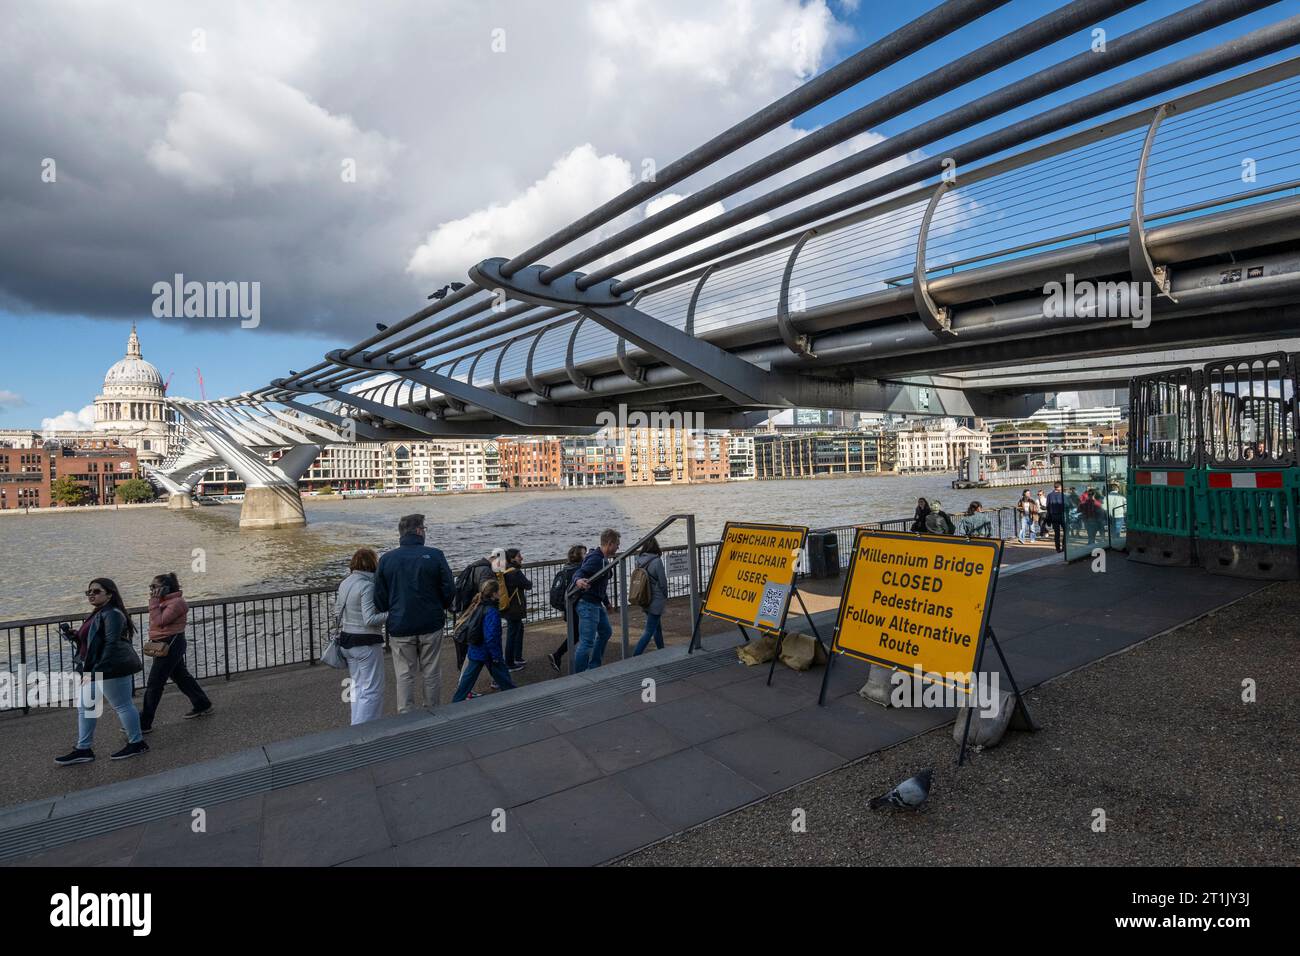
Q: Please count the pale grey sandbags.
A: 2